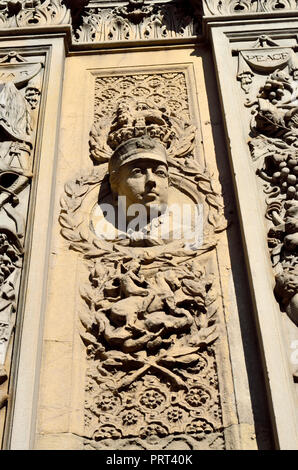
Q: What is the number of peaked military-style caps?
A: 1